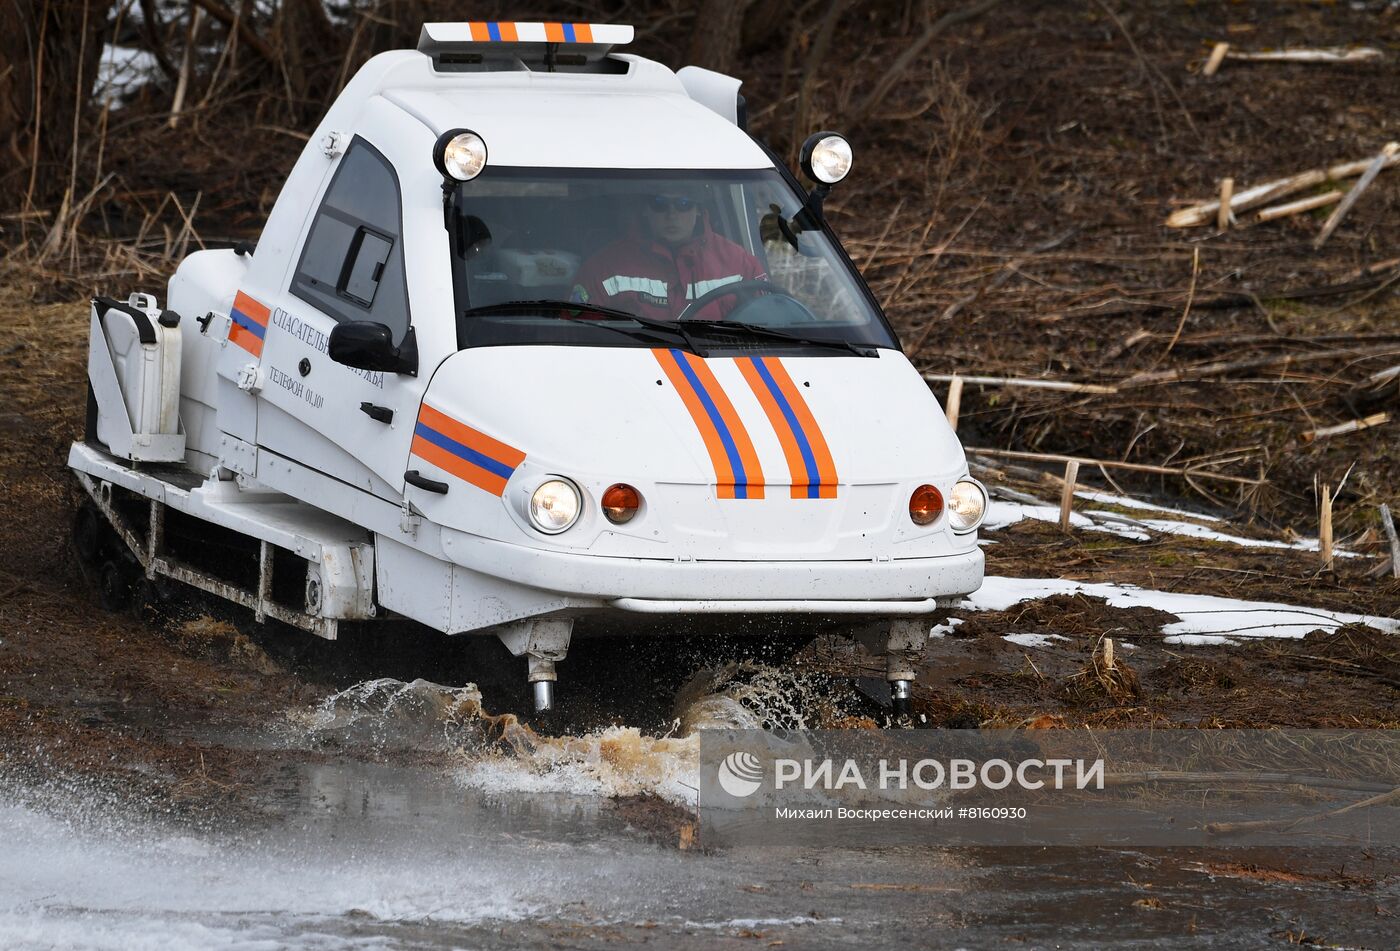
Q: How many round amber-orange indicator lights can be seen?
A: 2